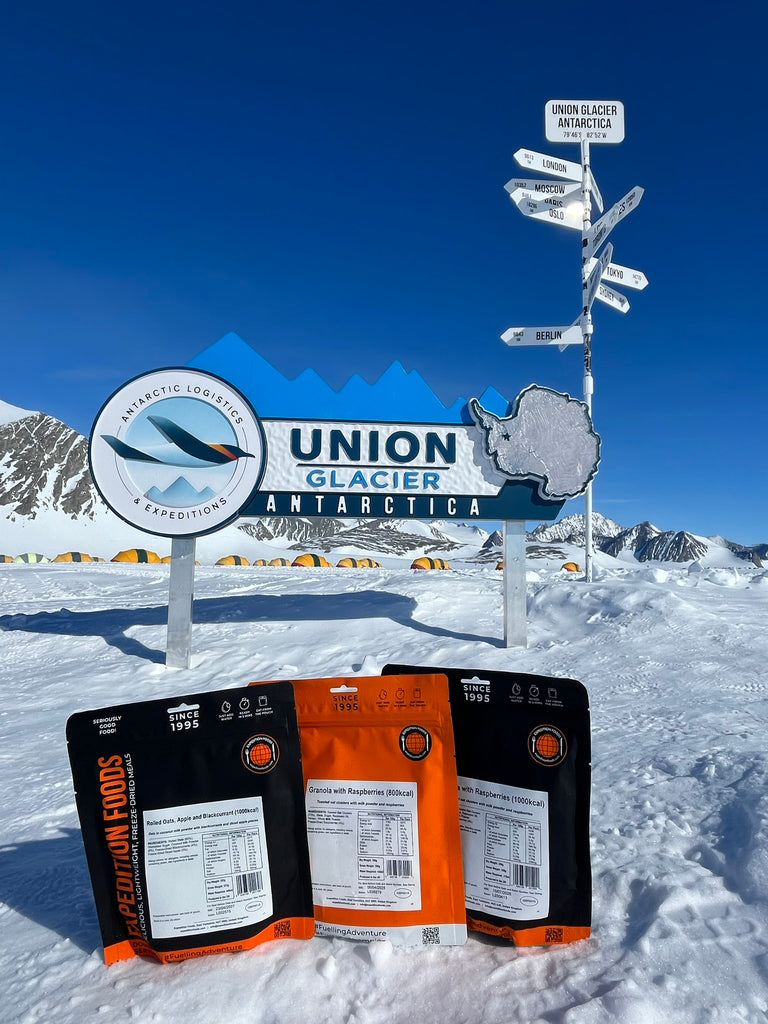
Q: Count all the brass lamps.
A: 0